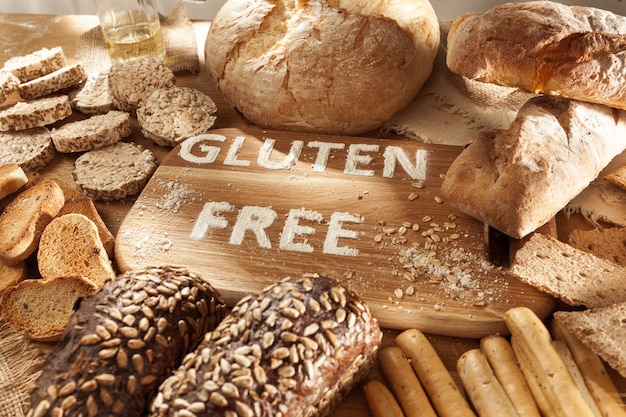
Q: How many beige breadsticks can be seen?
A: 8